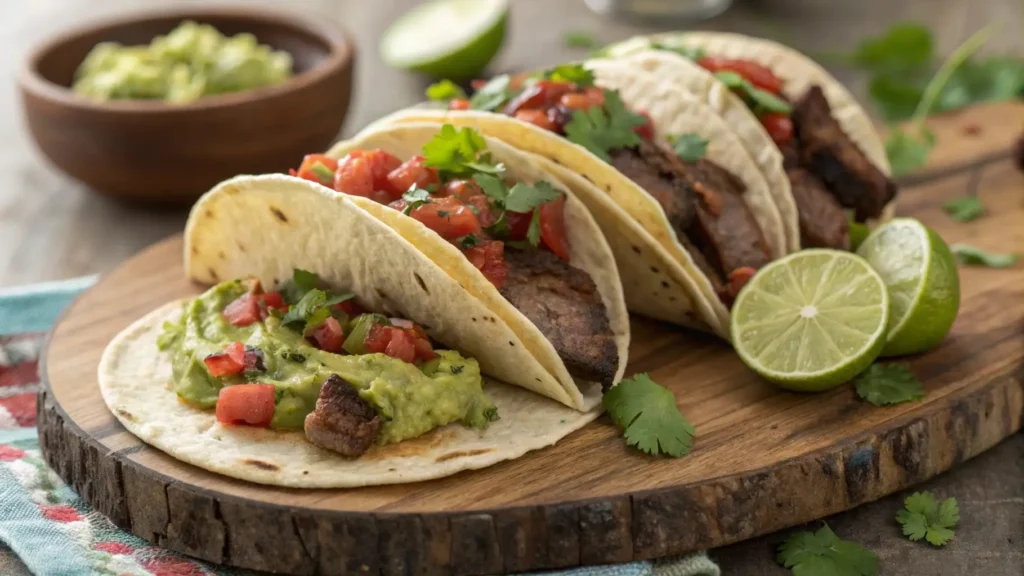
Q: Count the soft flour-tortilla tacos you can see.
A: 4